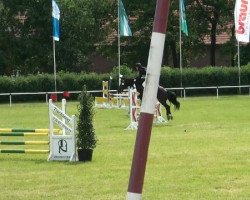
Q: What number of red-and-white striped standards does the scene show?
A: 1